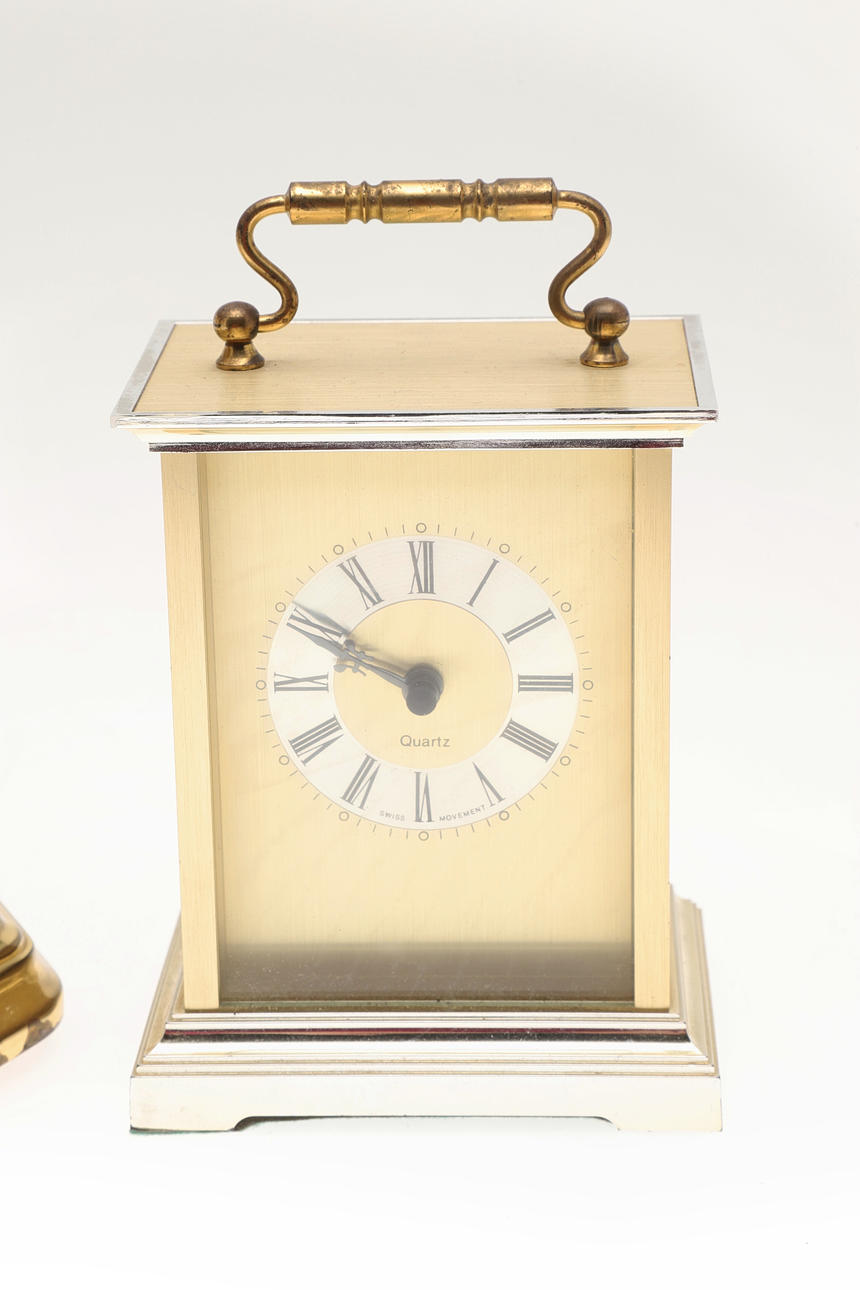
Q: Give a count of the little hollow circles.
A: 12